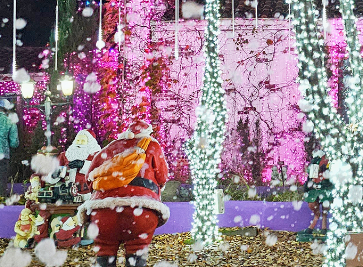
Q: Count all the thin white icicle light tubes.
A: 9